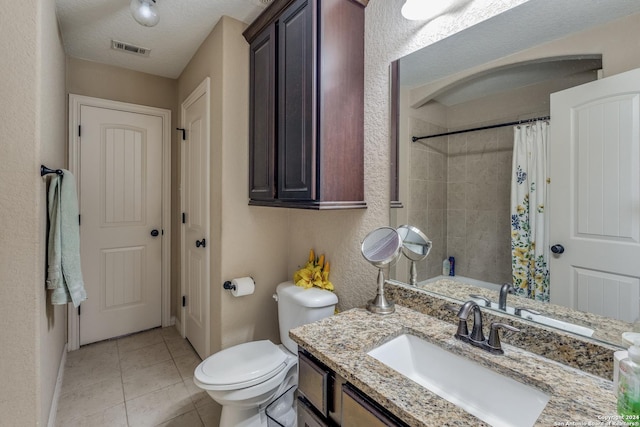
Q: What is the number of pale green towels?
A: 1